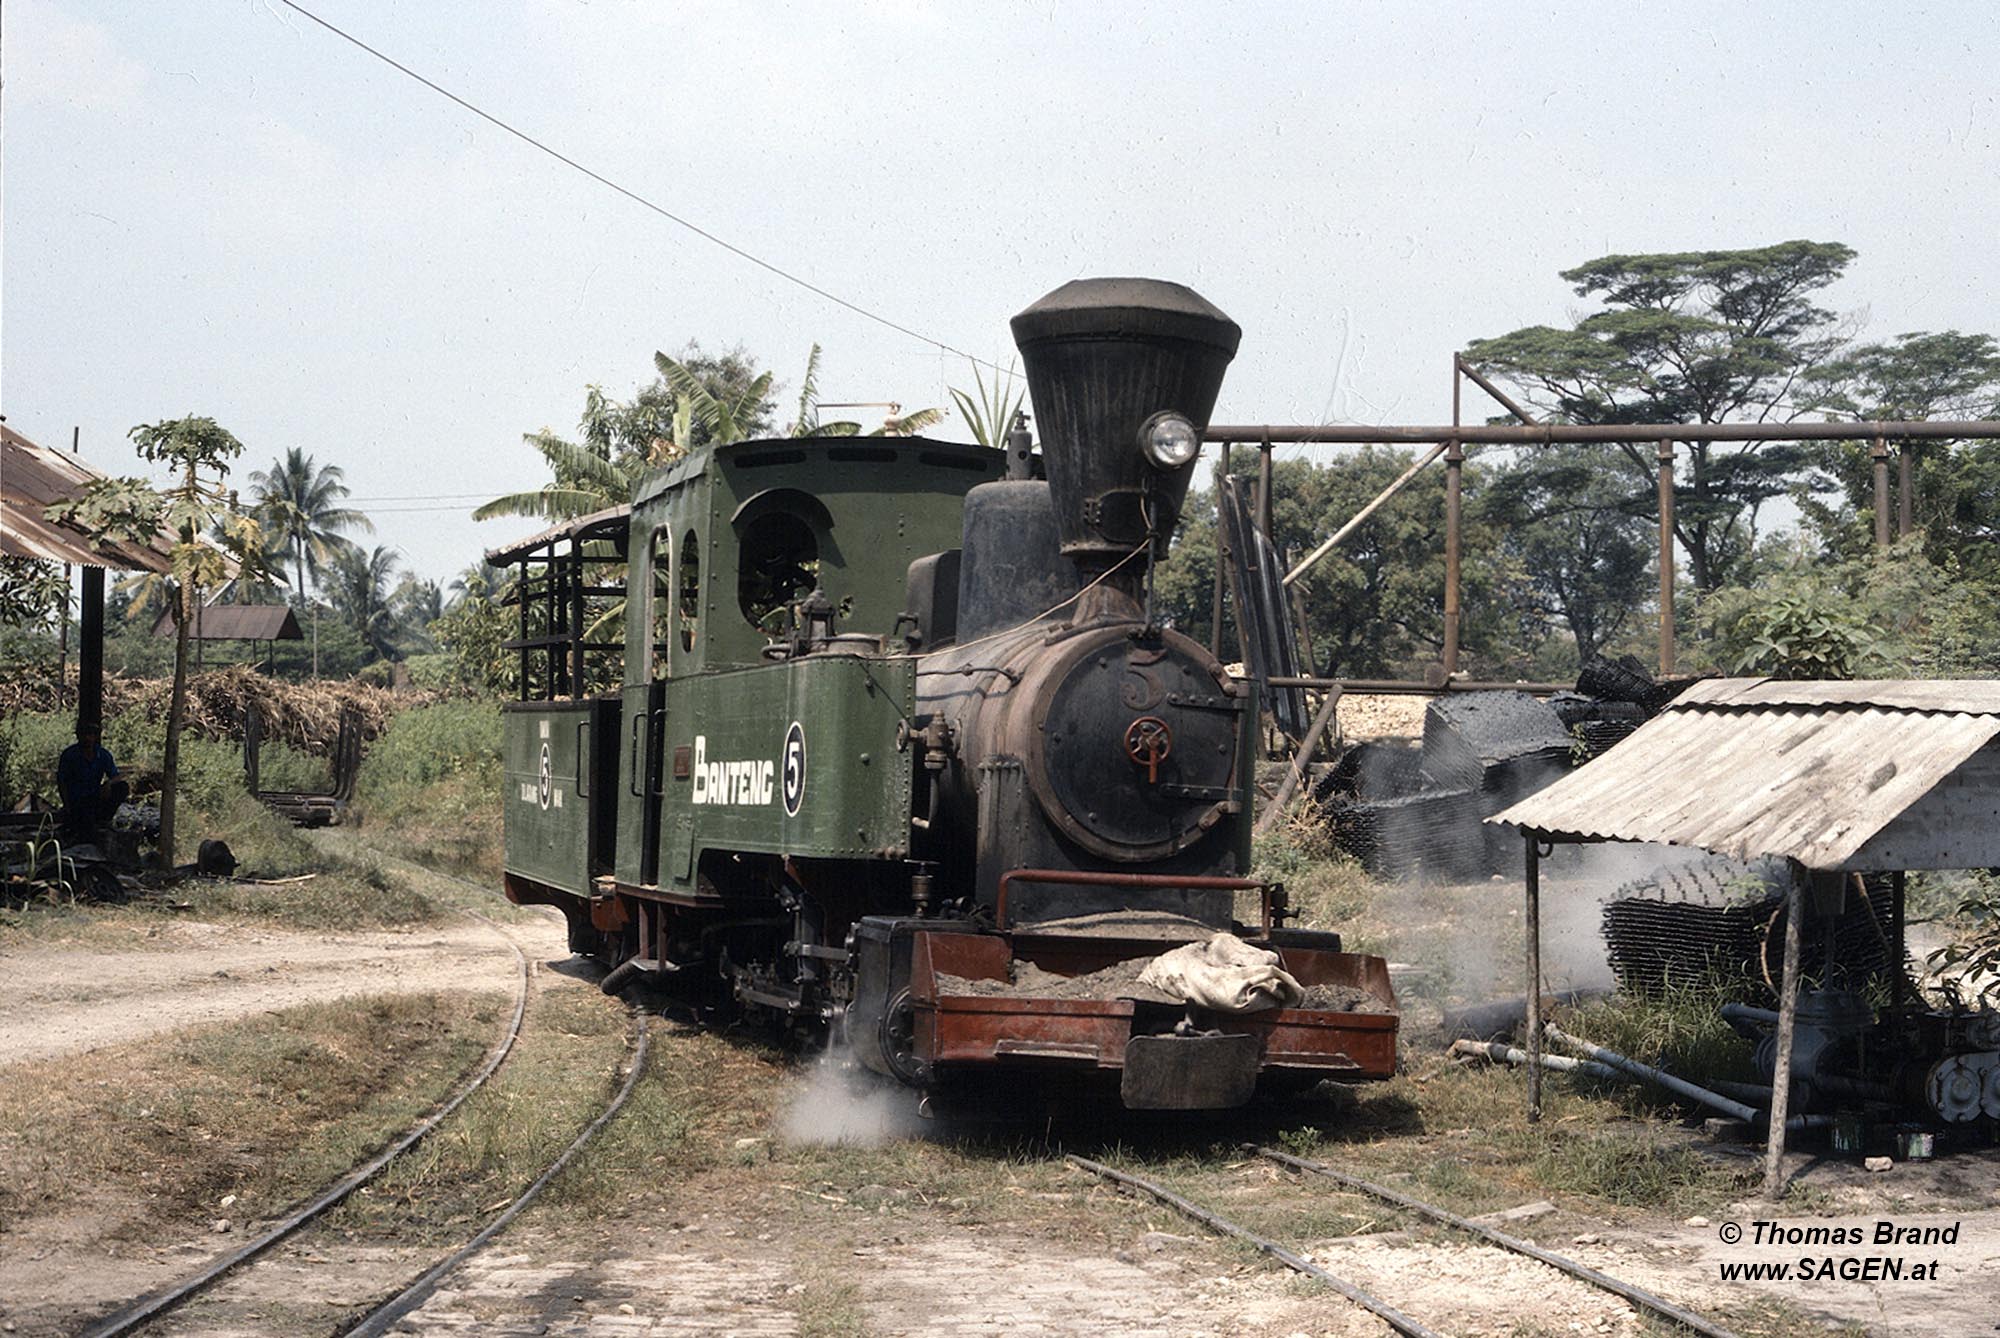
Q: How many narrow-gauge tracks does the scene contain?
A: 2